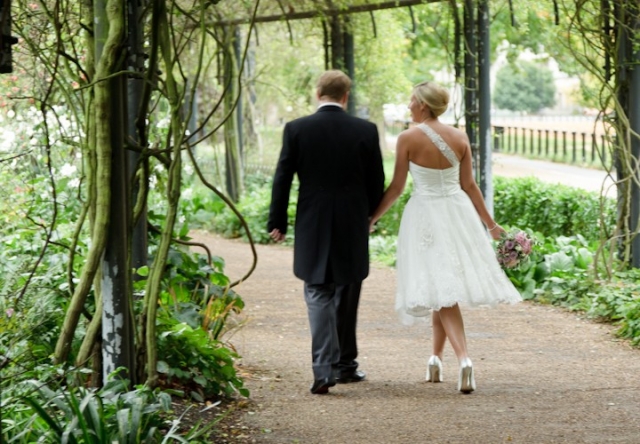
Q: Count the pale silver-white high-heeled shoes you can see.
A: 2